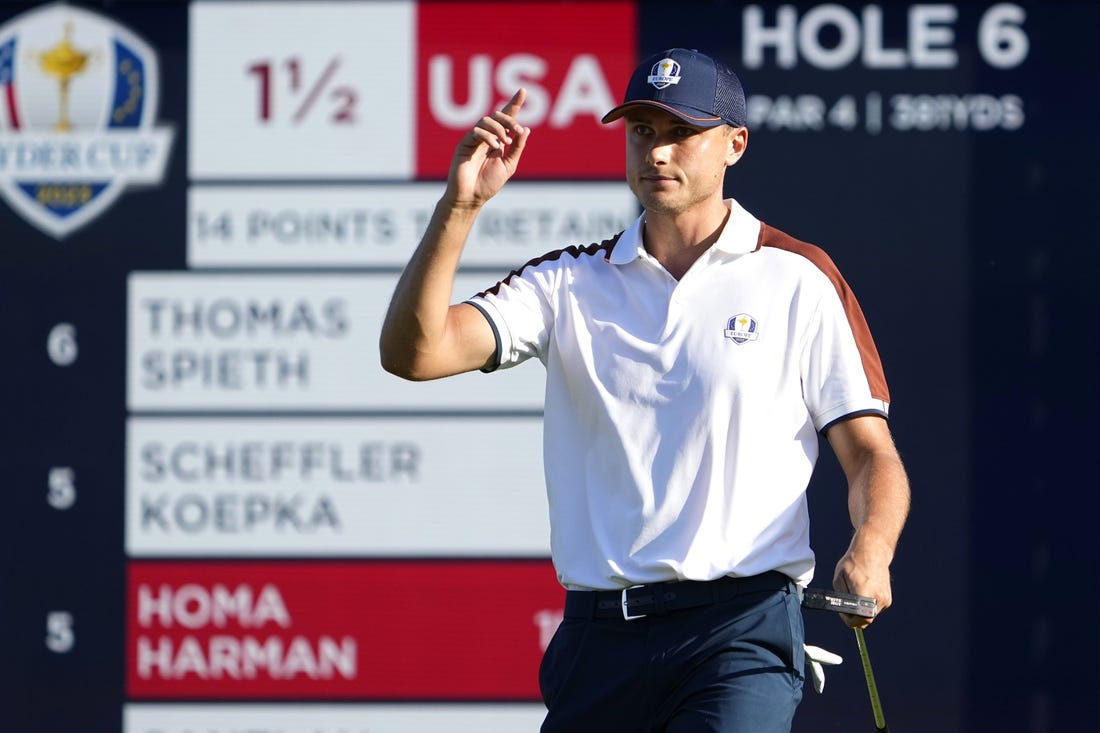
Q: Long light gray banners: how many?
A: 4